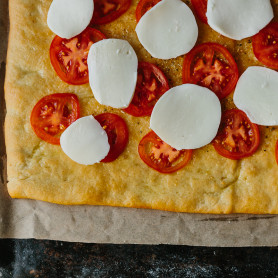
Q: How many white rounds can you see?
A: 7